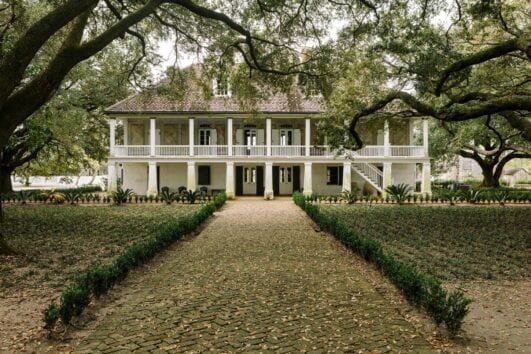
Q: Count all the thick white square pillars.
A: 9